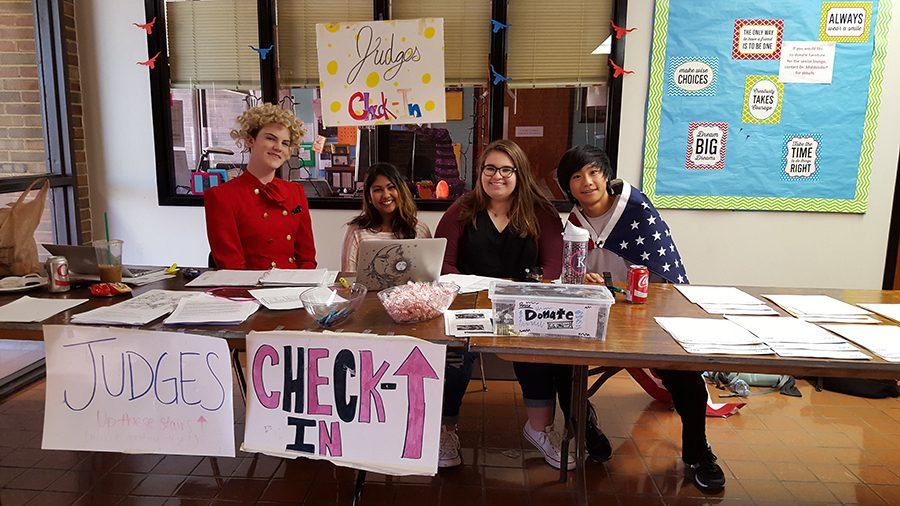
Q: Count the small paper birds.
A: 7